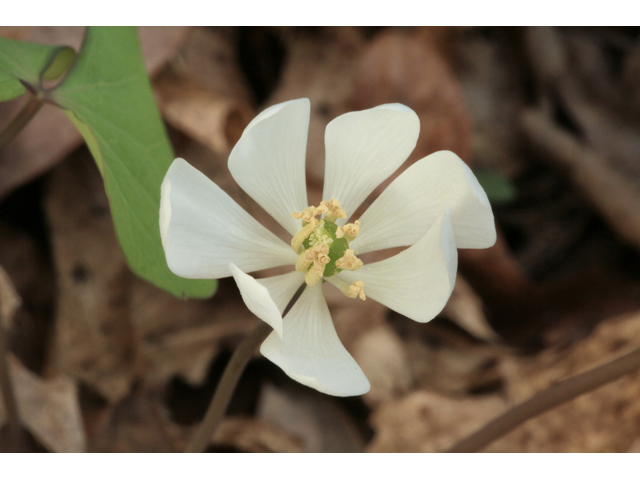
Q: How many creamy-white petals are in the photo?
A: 7